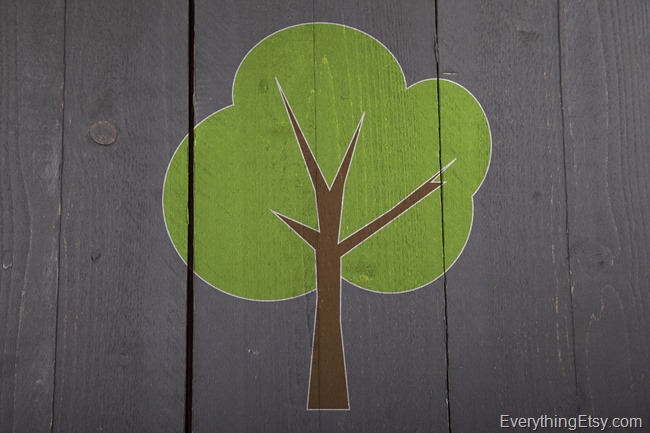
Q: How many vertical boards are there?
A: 6